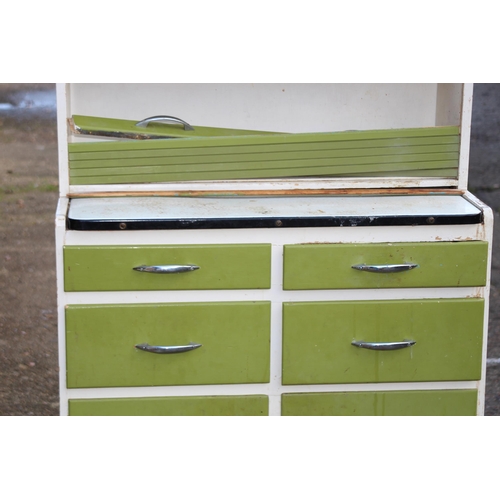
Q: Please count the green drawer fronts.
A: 6